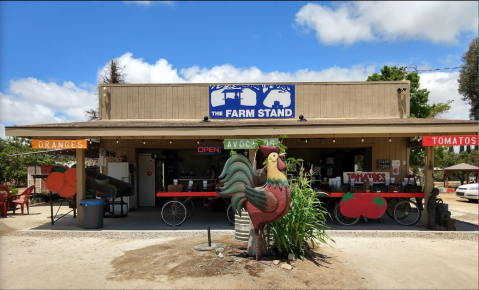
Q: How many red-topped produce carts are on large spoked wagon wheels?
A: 2